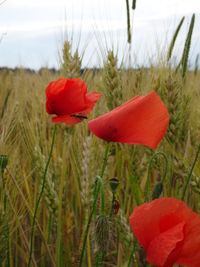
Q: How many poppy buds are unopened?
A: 2